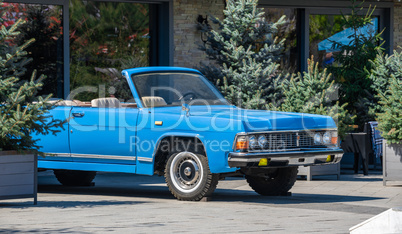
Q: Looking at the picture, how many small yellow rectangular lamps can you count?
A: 2